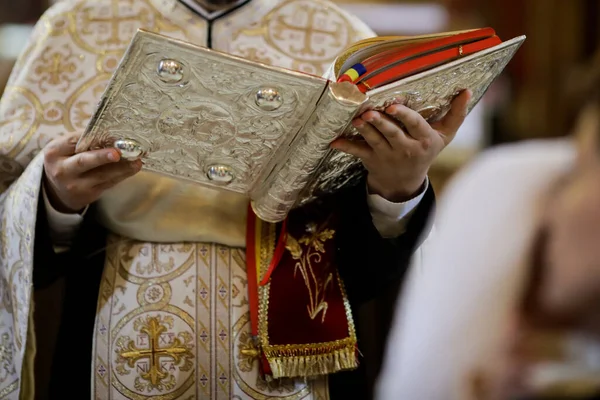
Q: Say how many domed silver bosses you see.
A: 4